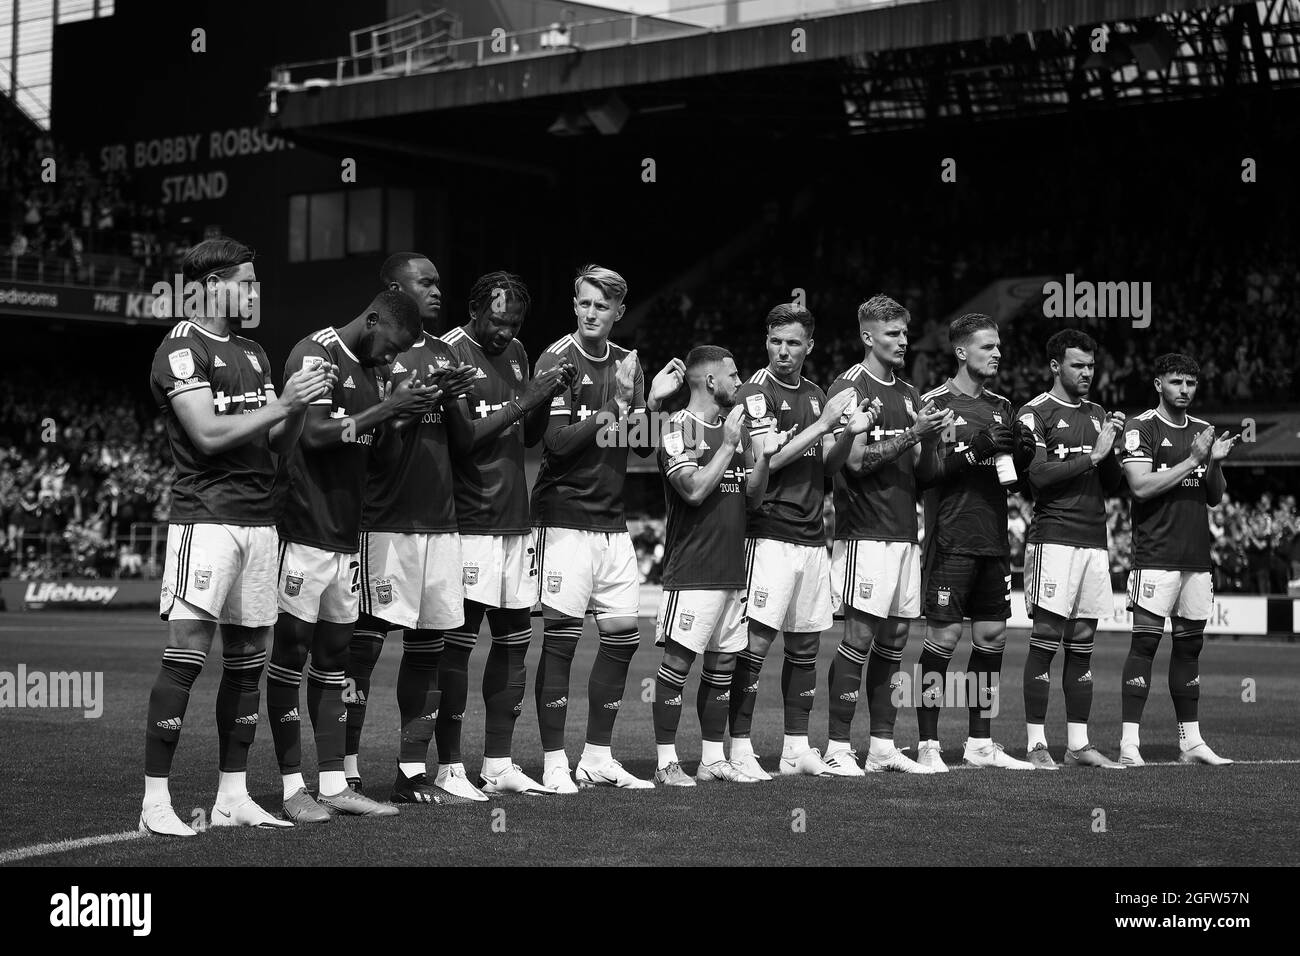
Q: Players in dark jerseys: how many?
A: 11